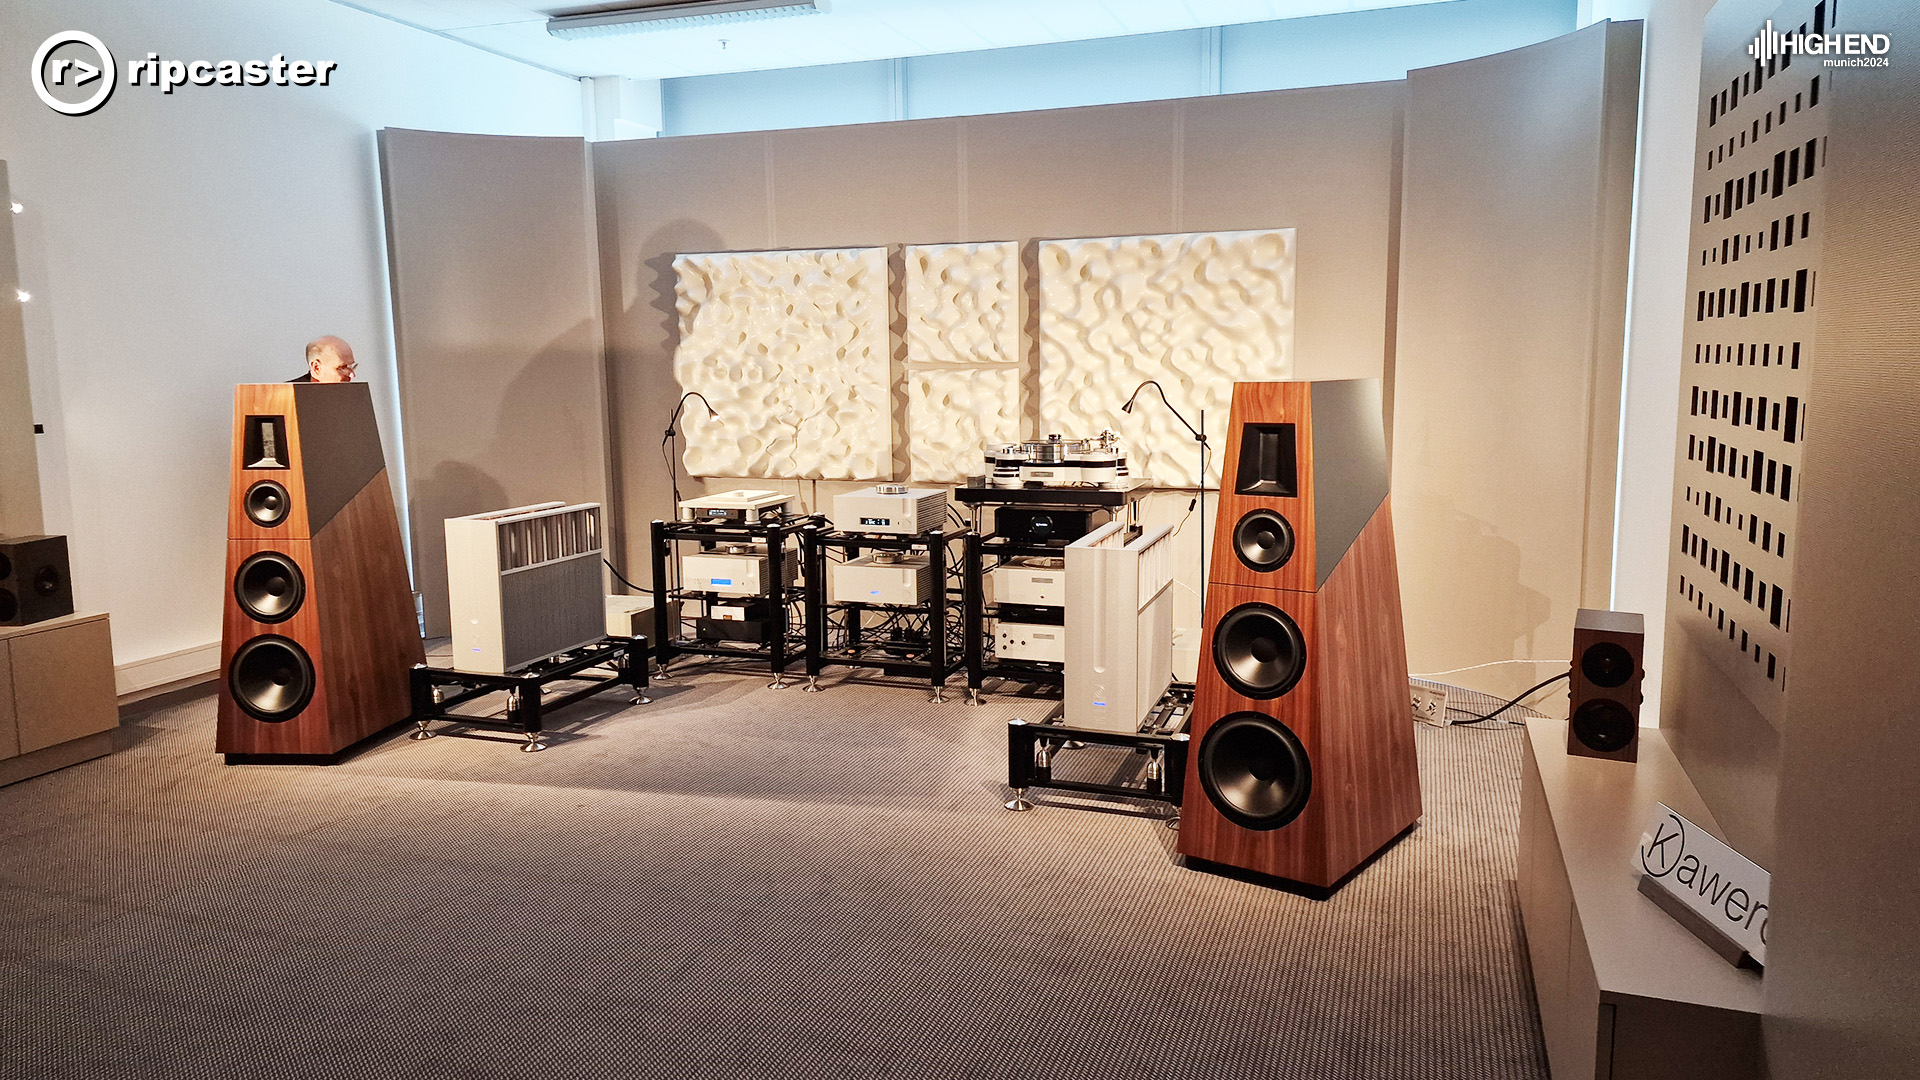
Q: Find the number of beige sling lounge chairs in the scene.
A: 0